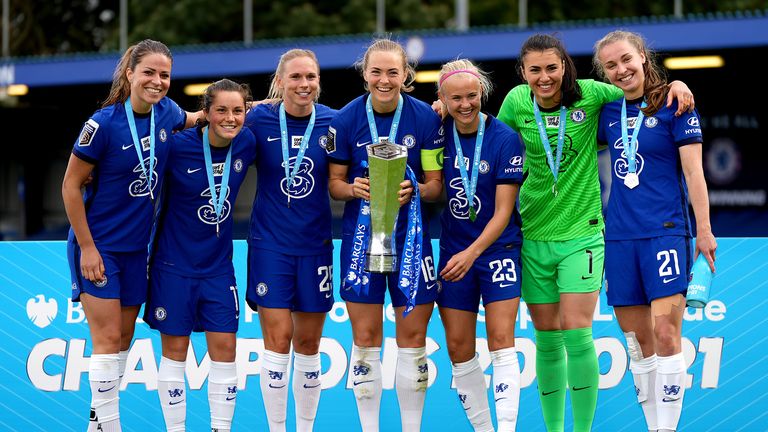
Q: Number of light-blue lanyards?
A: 7